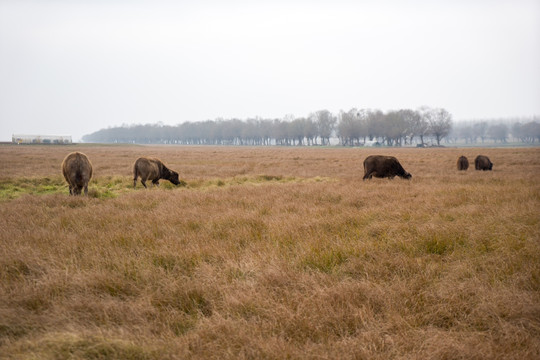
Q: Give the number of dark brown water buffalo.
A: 5